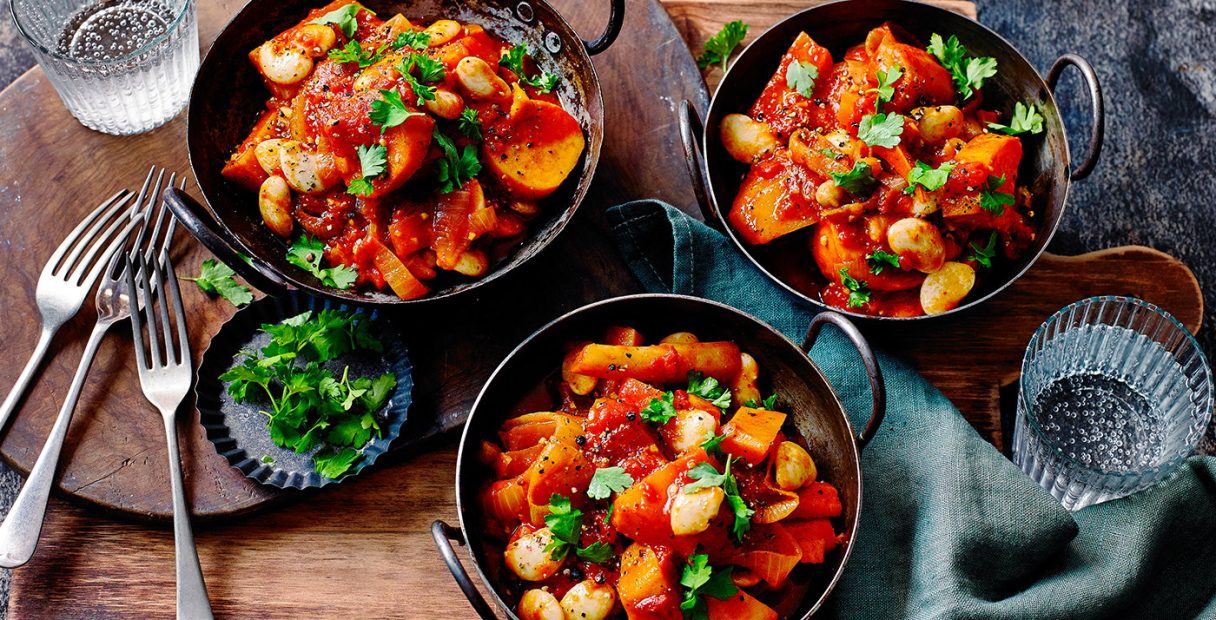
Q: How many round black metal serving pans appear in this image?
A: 3